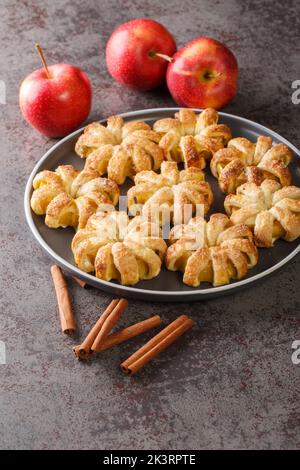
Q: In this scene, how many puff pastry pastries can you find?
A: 8